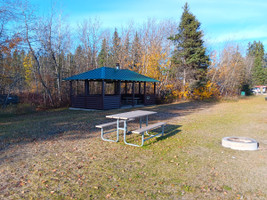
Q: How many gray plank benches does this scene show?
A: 2